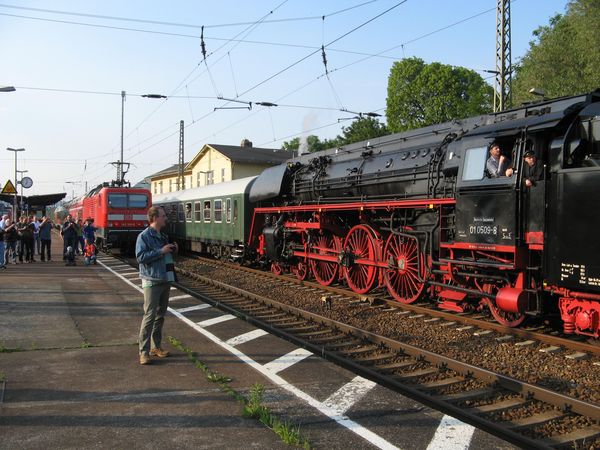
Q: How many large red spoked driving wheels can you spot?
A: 3